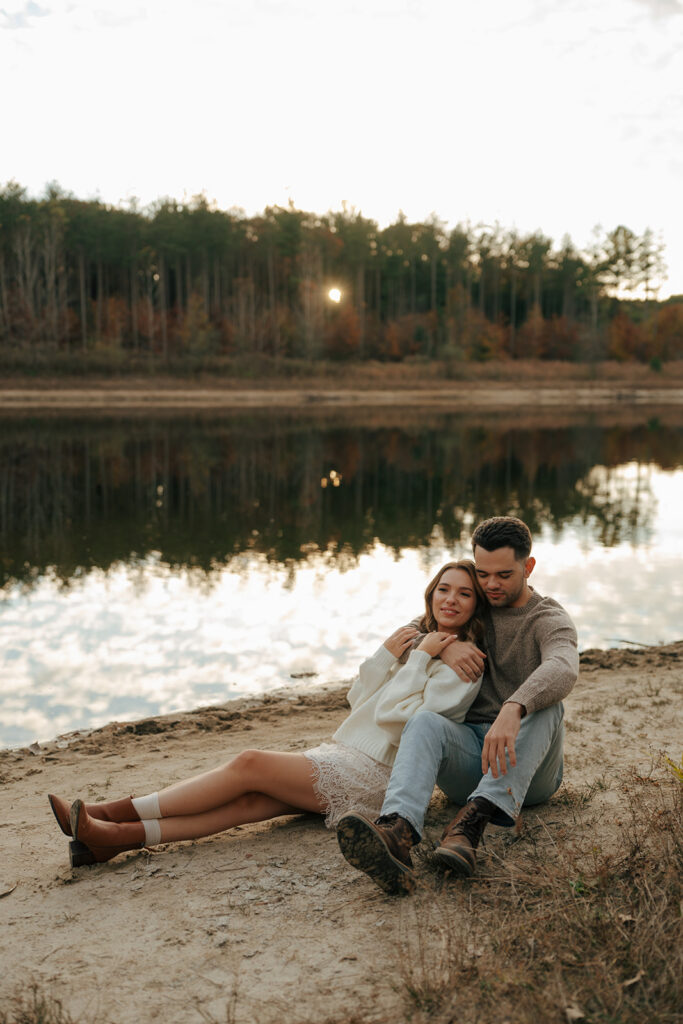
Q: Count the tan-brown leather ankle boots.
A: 2